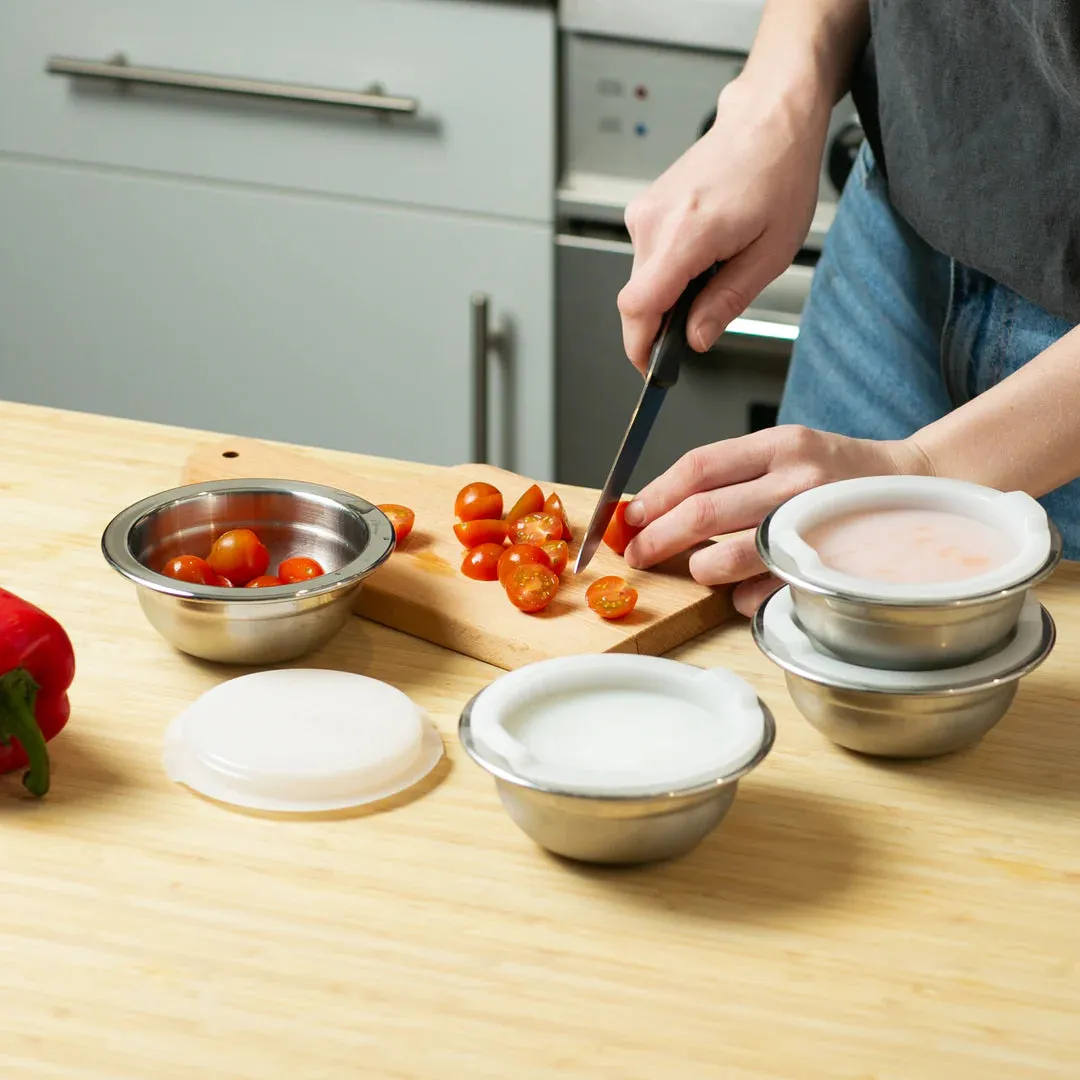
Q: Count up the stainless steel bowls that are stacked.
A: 2